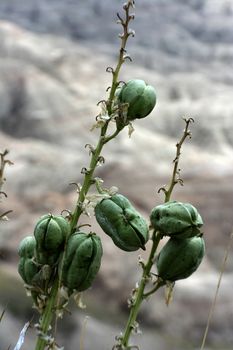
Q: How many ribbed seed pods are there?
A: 7